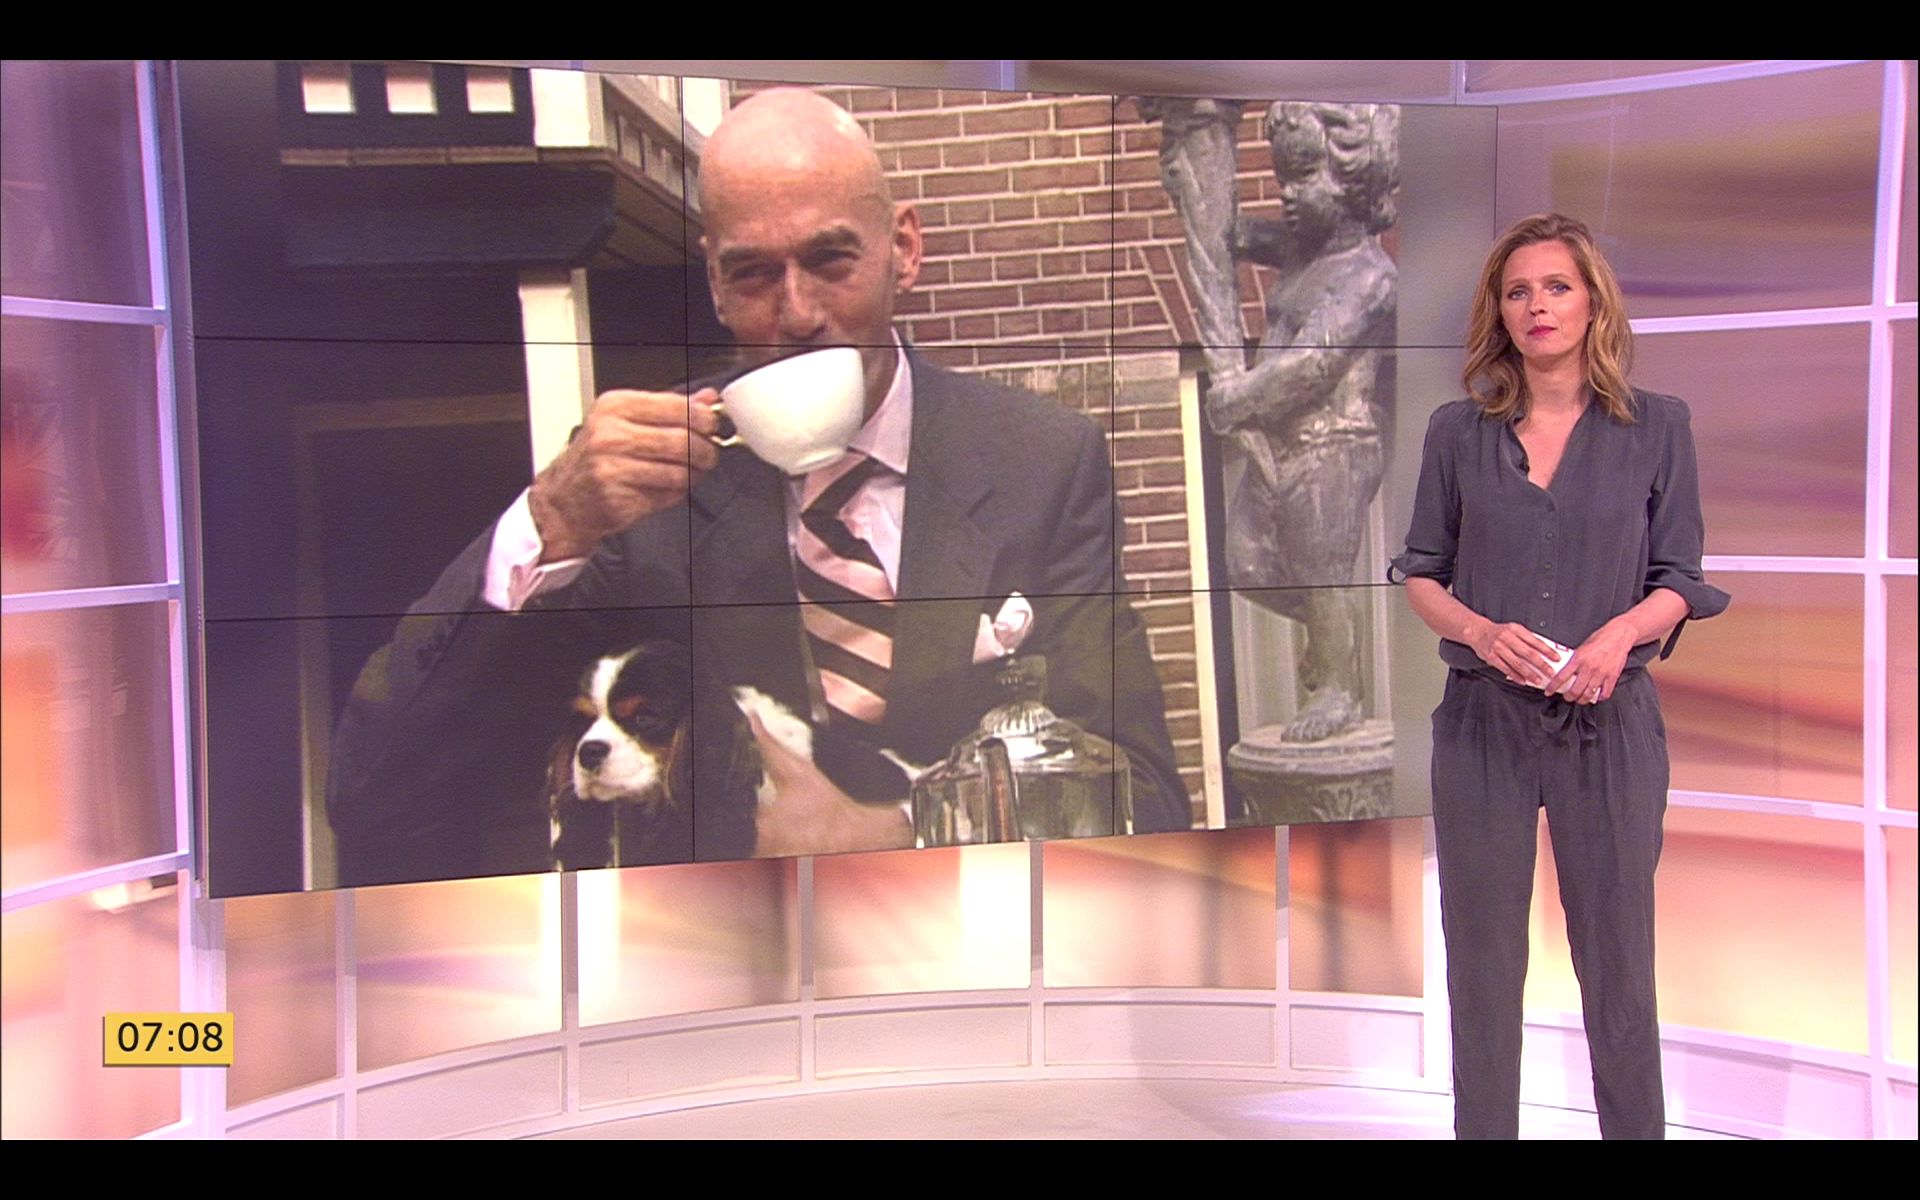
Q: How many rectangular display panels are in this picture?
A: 9